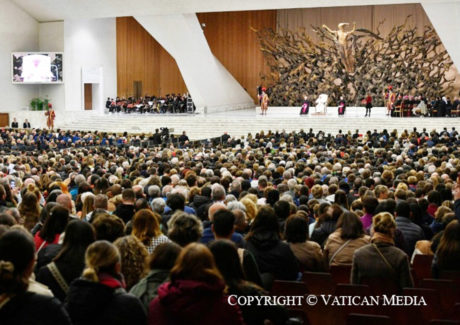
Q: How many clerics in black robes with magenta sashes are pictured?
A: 2